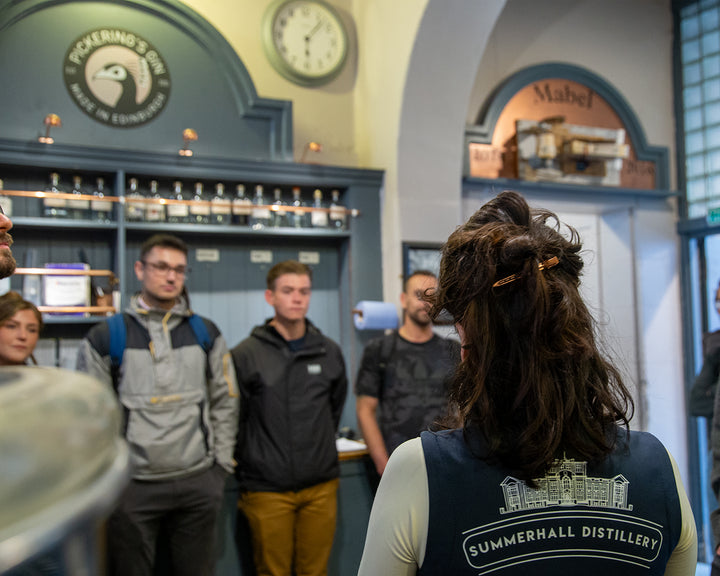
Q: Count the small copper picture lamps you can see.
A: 3